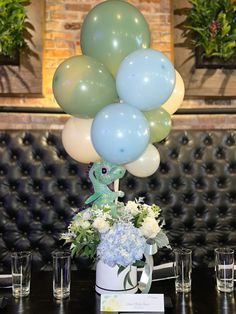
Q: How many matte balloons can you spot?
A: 8